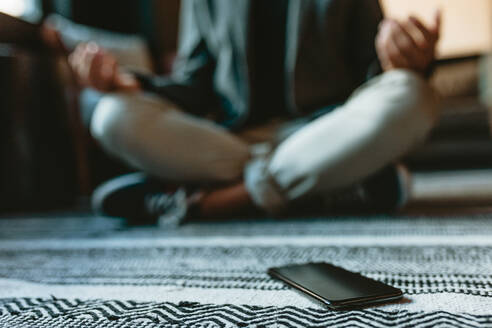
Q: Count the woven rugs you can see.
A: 1